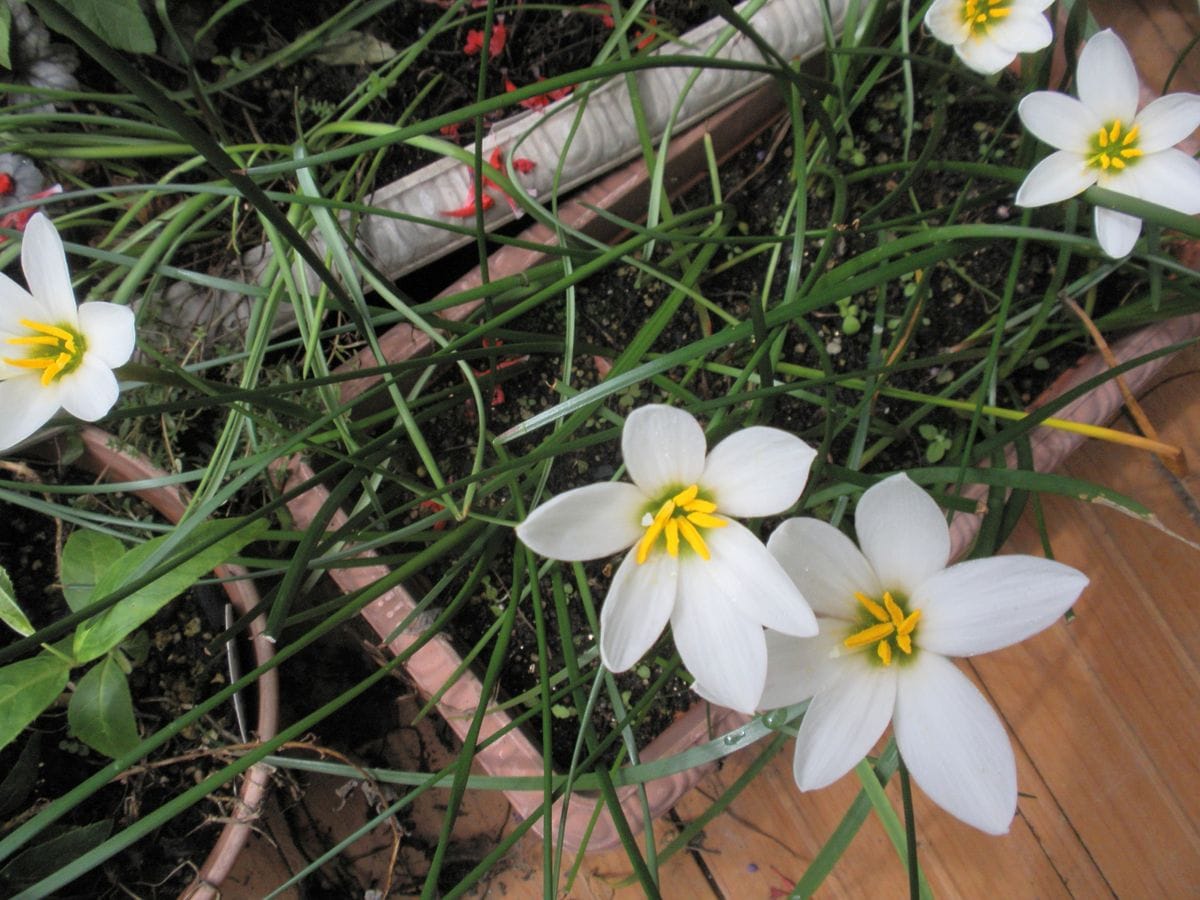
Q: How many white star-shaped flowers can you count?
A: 5